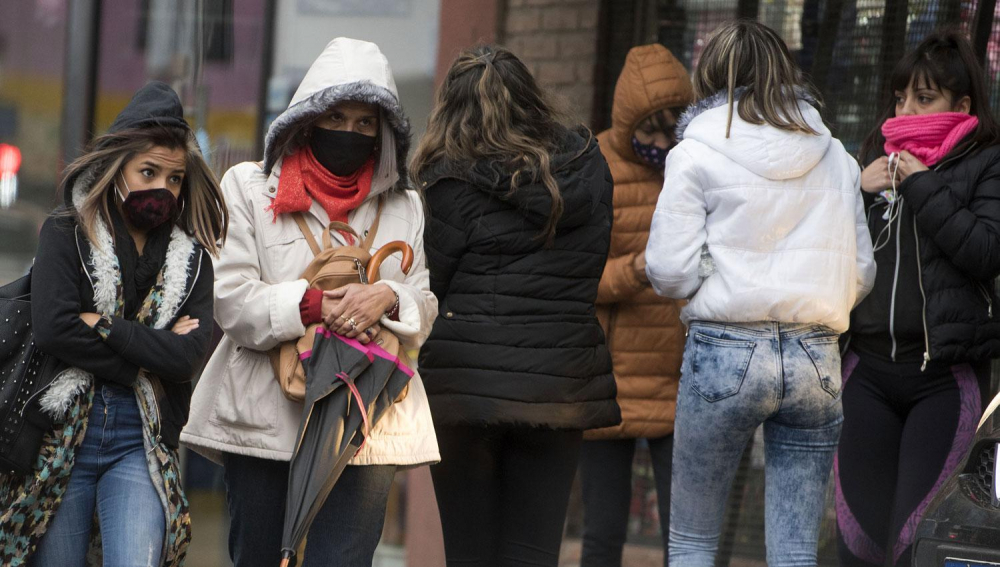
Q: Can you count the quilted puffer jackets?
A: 4